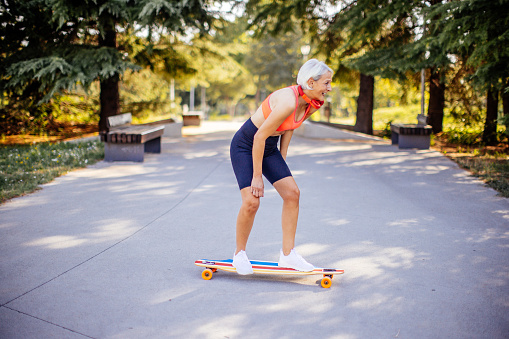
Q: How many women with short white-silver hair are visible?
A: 1